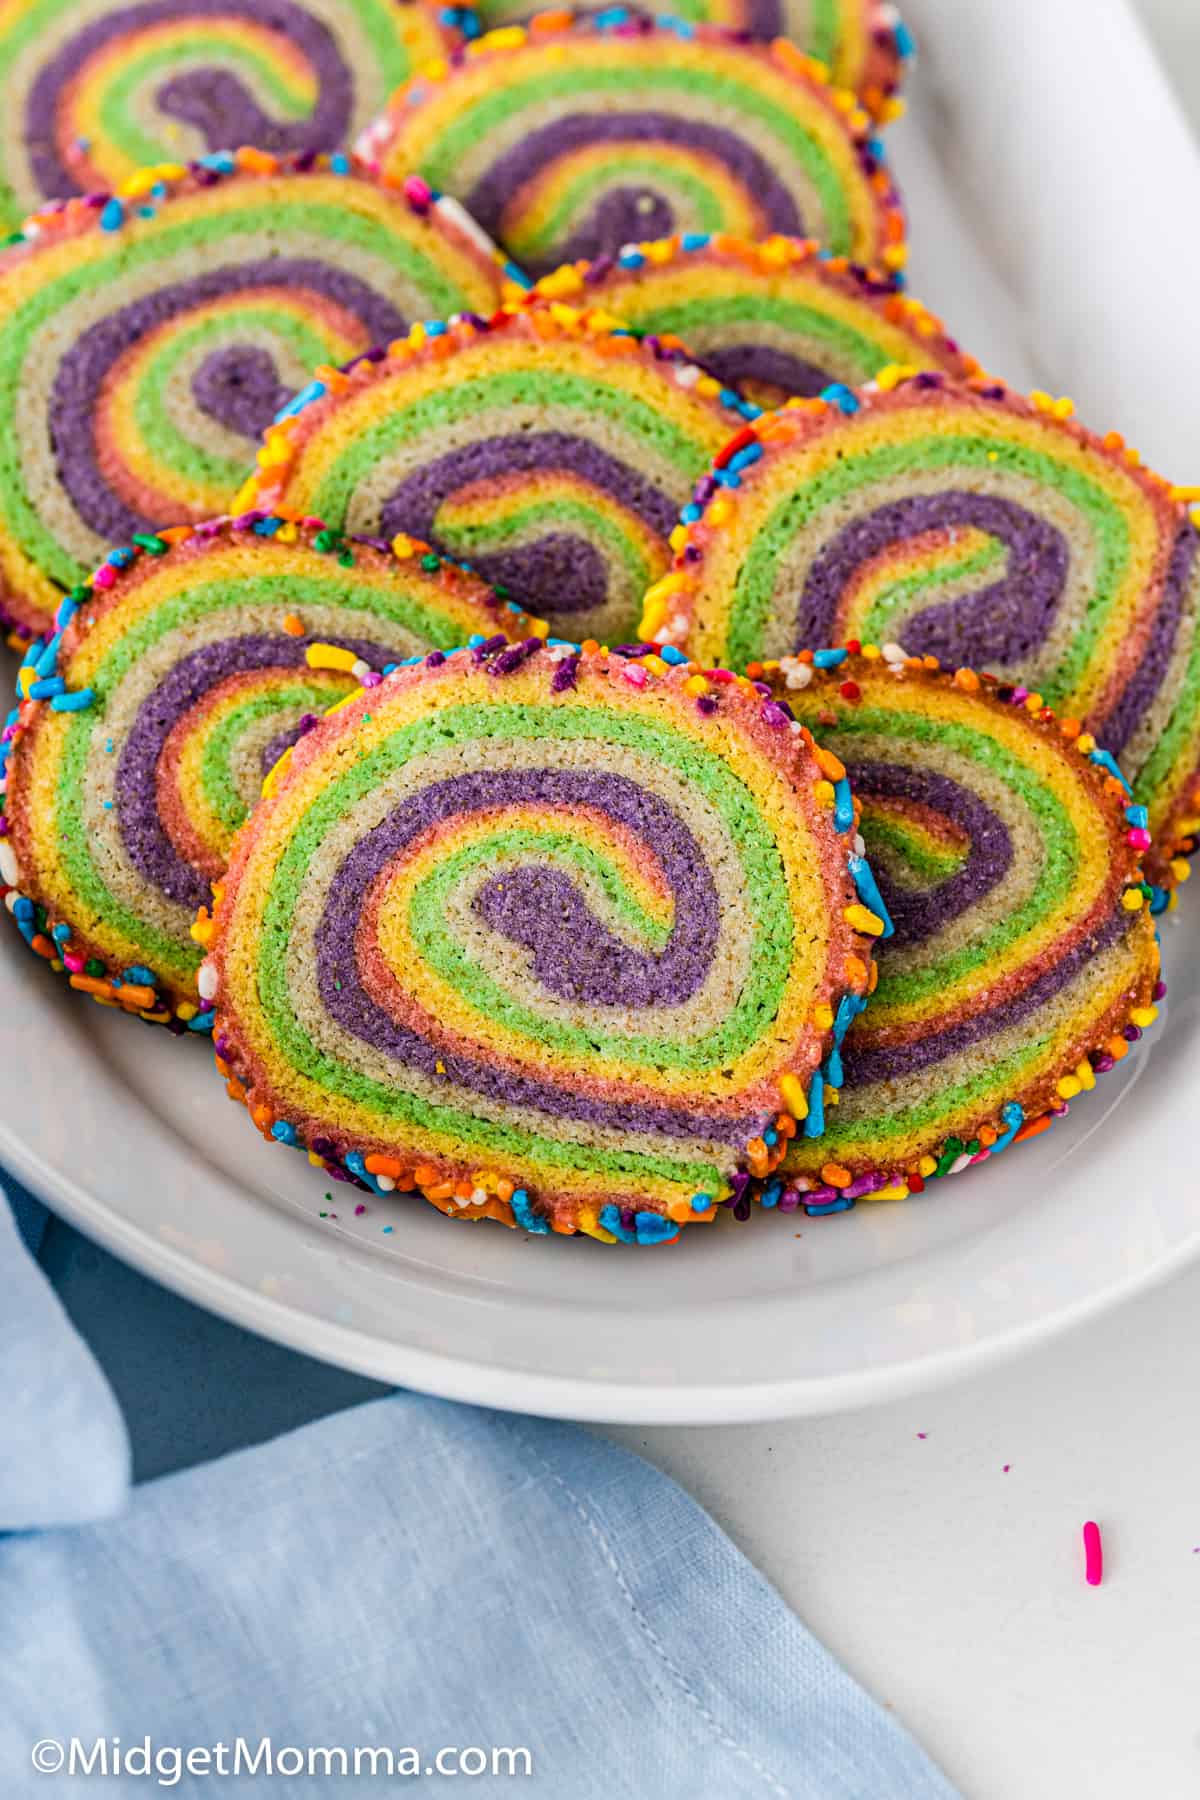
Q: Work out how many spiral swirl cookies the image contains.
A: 10